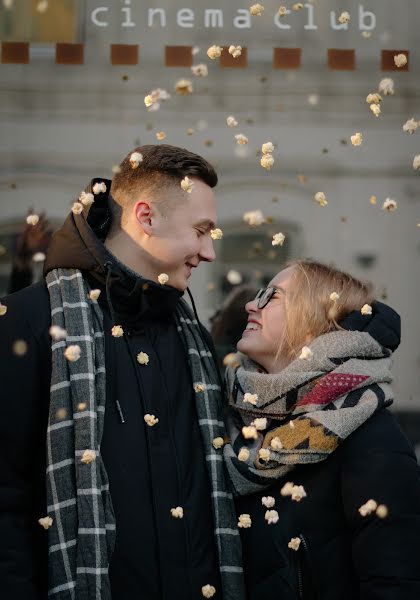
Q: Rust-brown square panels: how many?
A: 8